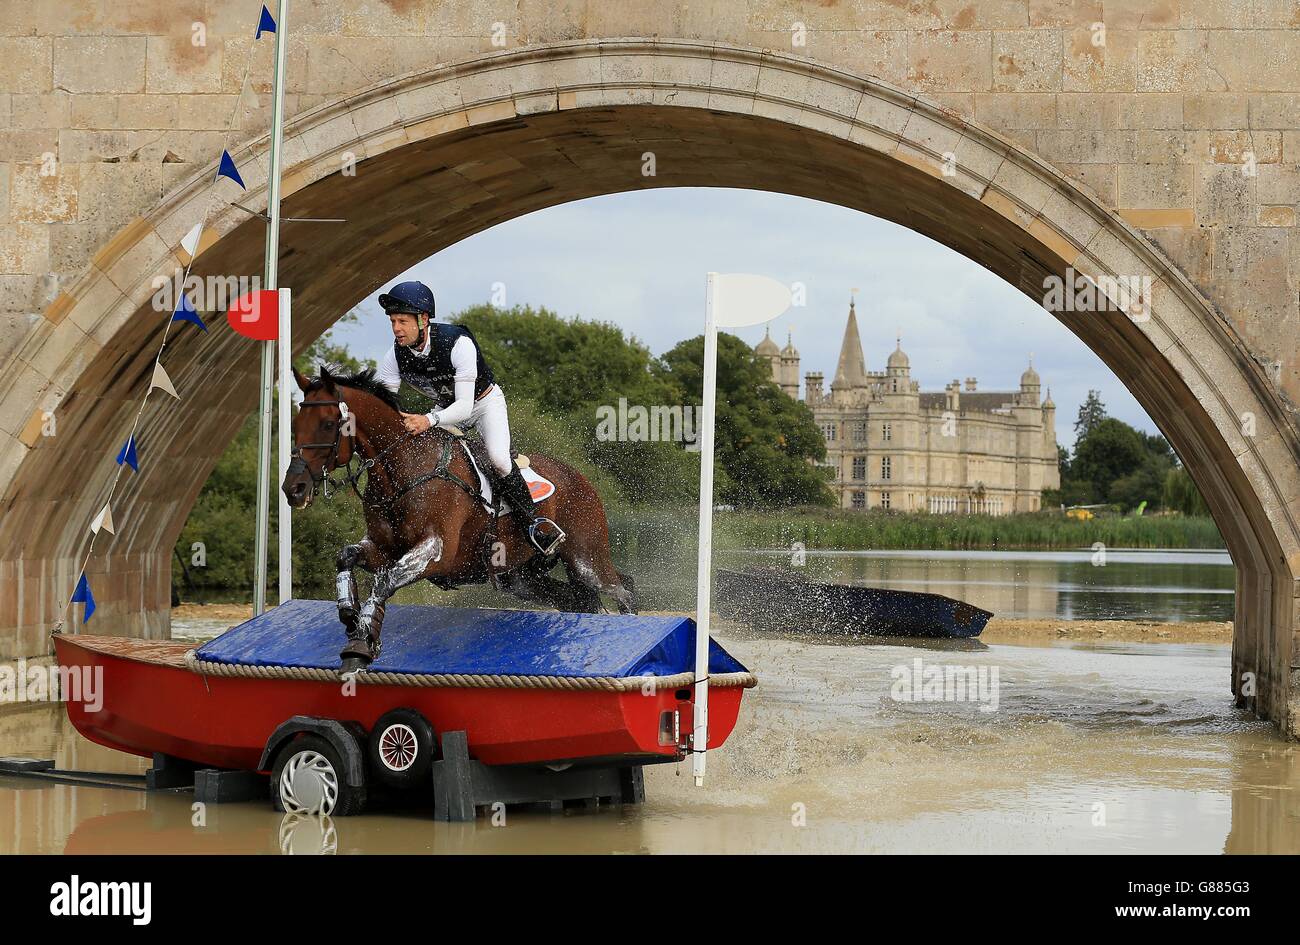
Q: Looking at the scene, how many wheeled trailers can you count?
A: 1